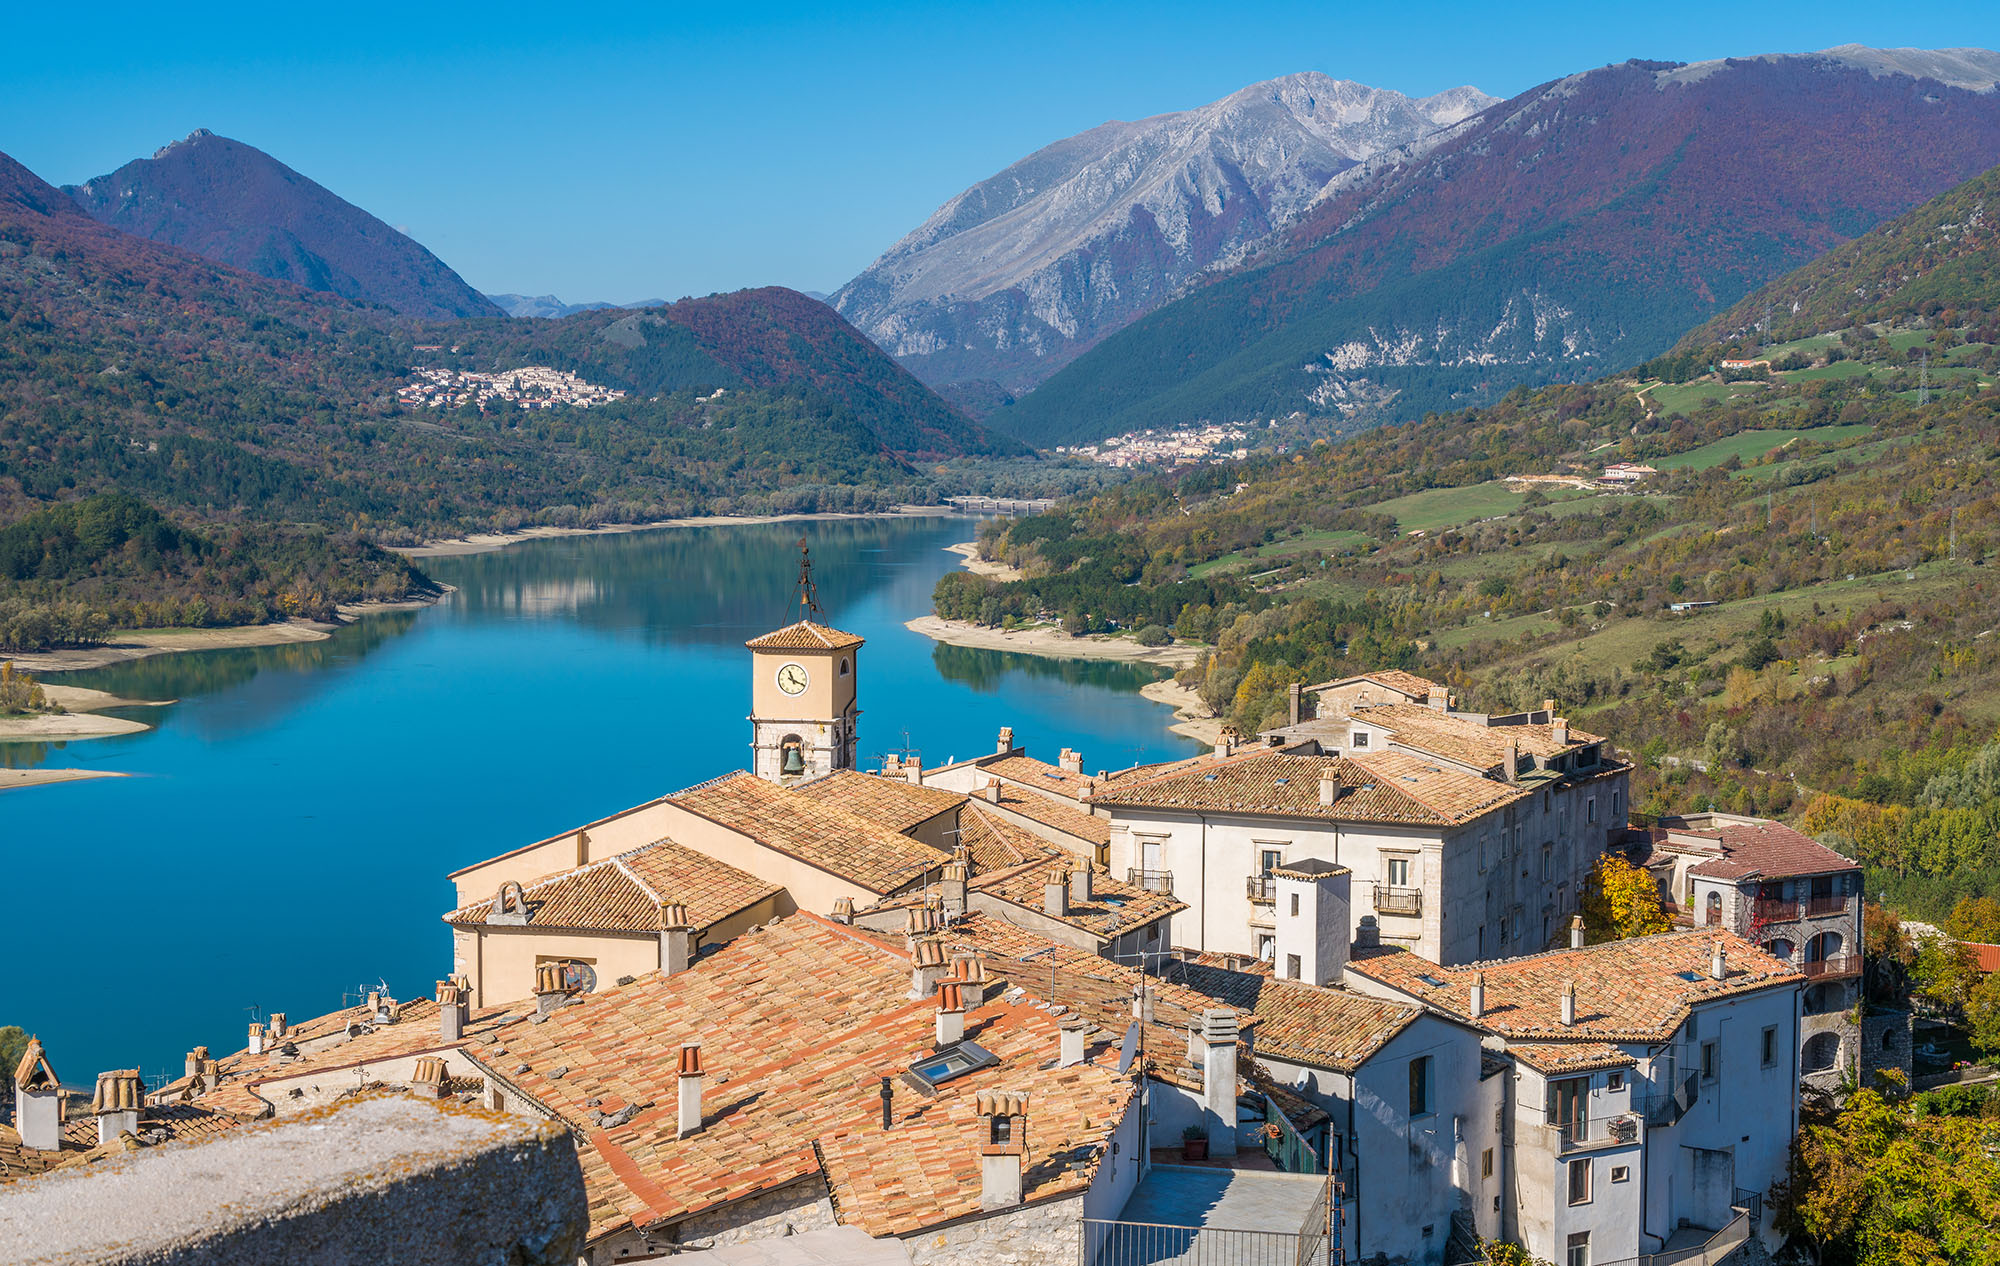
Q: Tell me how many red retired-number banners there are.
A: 0